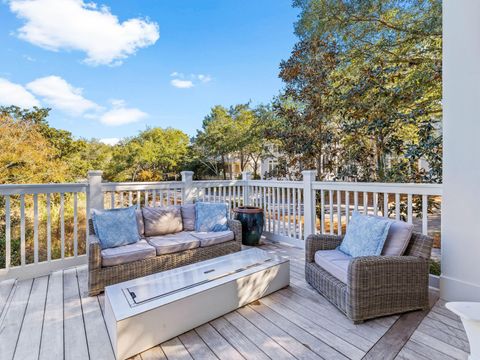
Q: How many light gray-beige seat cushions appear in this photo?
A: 4